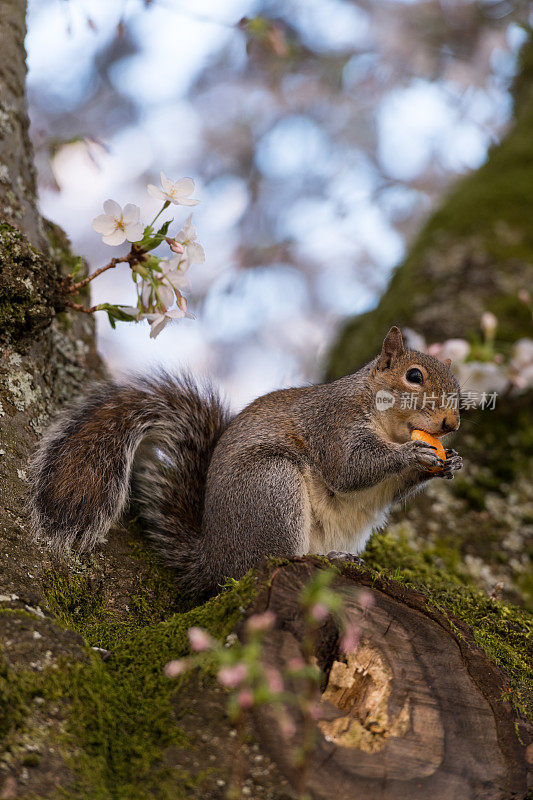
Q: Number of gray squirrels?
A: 1